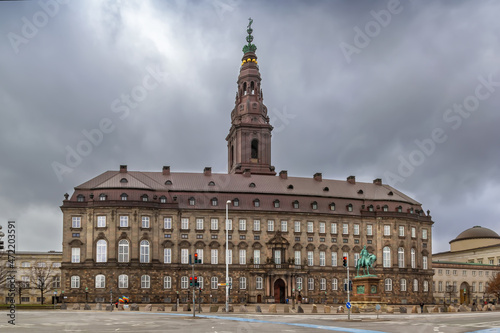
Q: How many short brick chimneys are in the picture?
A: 8